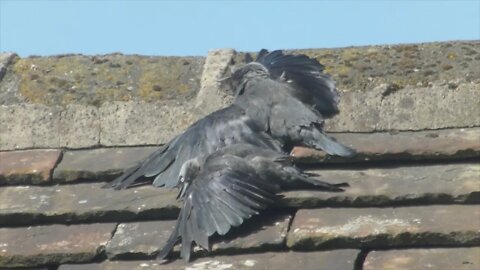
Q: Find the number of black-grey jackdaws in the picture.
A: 2